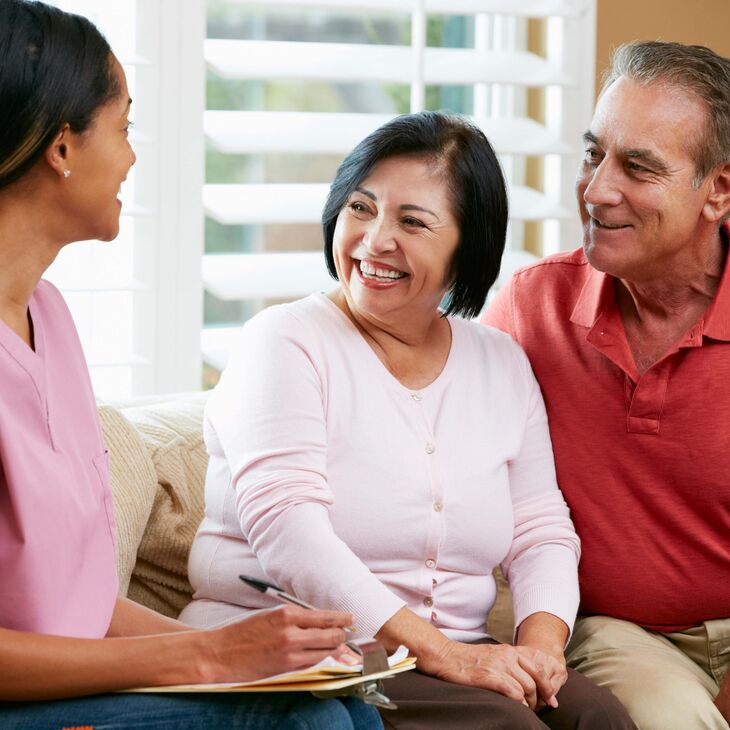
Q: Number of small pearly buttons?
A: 5